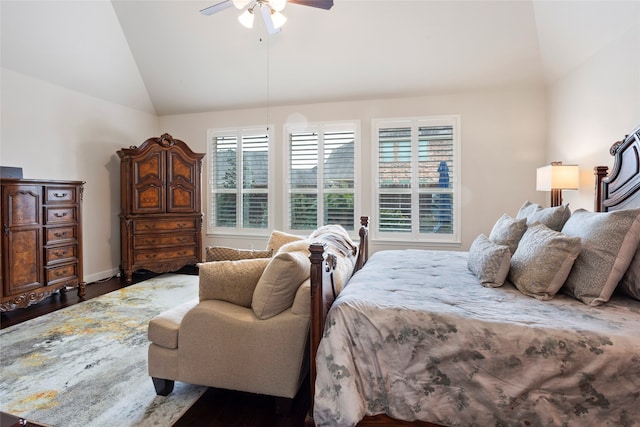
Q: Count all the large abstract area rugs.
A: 1